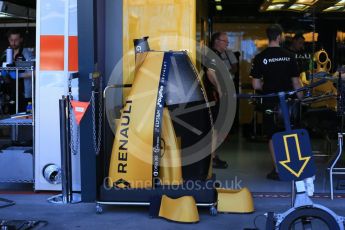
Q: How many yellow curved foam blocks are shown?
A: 2